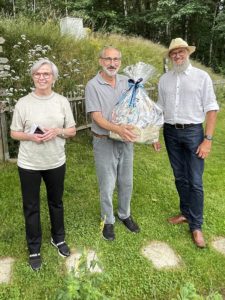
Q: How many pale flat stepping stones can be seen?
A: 4